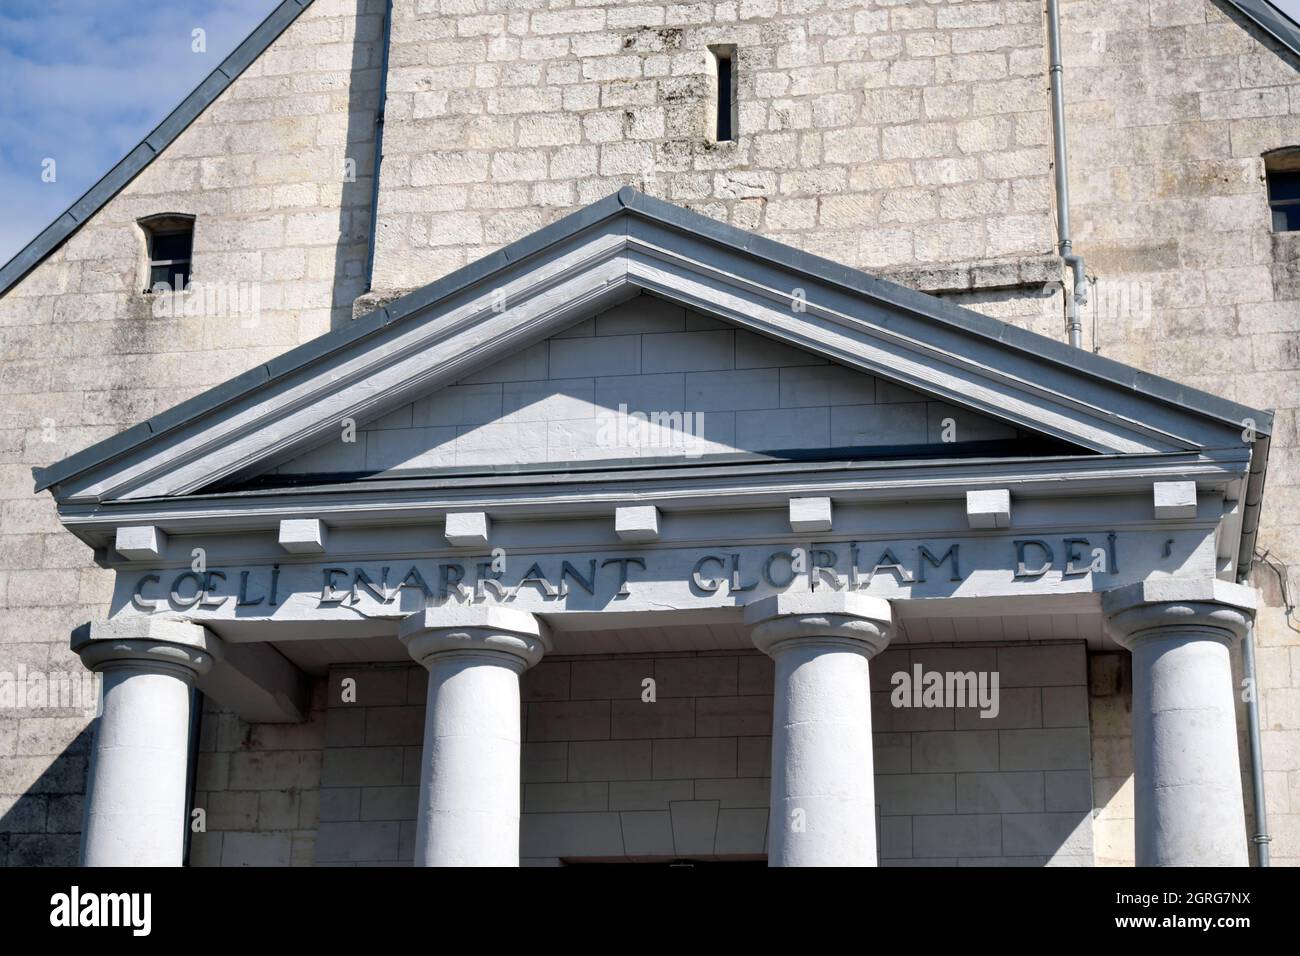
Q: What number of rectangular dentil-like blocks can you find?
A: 7